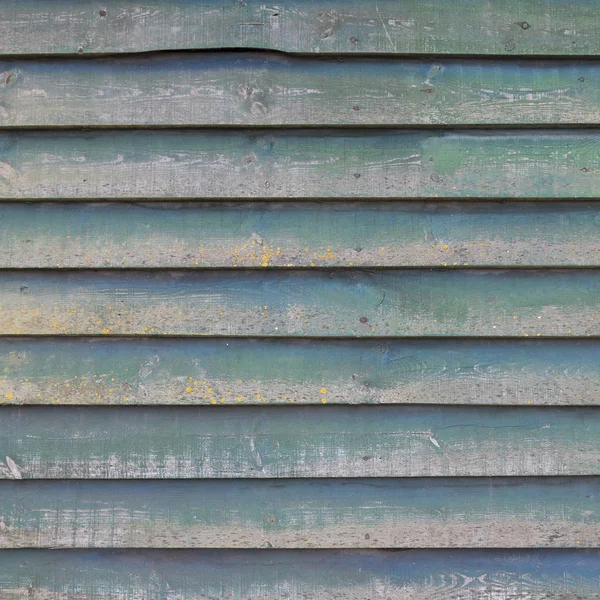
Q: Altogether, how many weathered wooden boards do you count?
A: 9